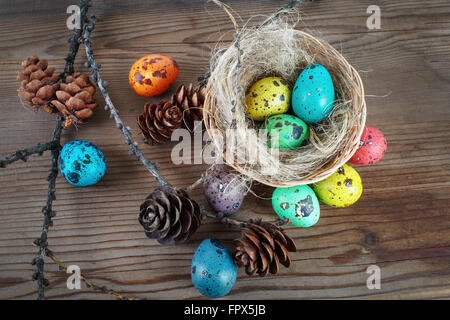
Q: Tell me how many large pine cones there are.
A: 6